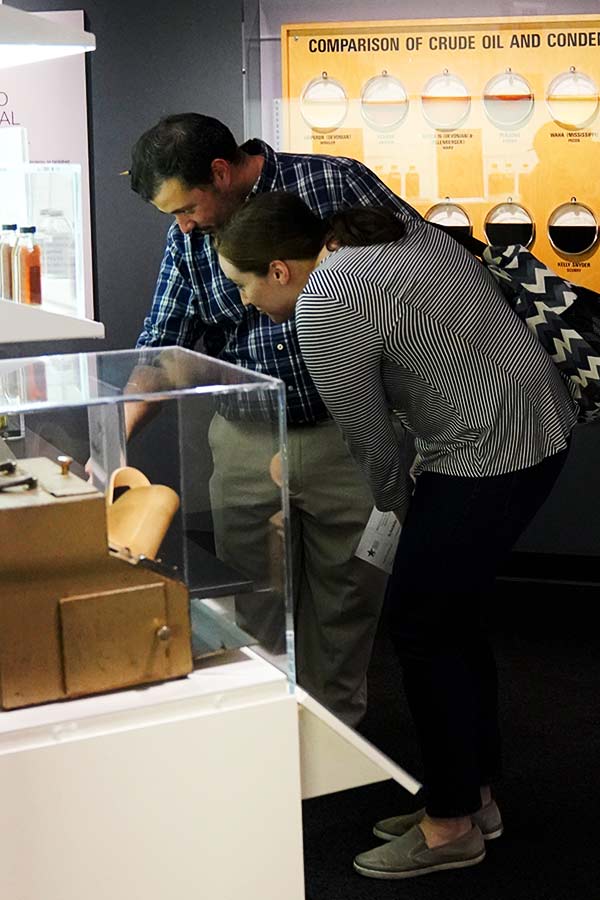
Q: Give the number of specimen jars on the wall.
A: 8